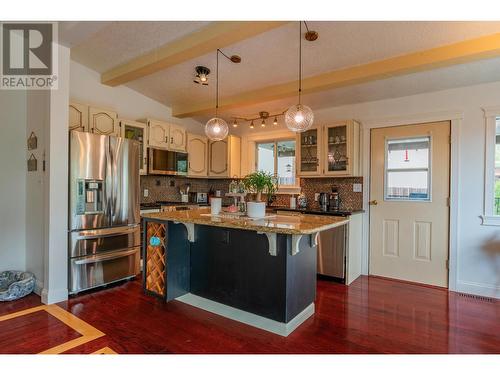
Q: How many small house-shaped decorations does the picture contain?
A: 2